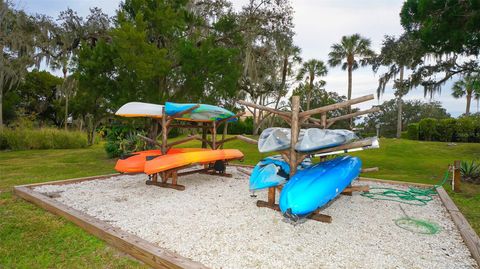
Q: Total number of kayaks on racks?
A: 8